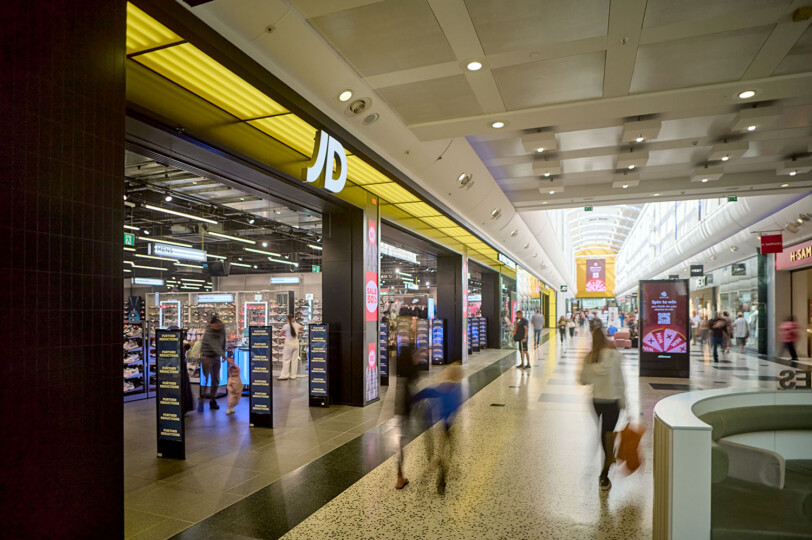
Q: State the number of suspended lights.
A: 10